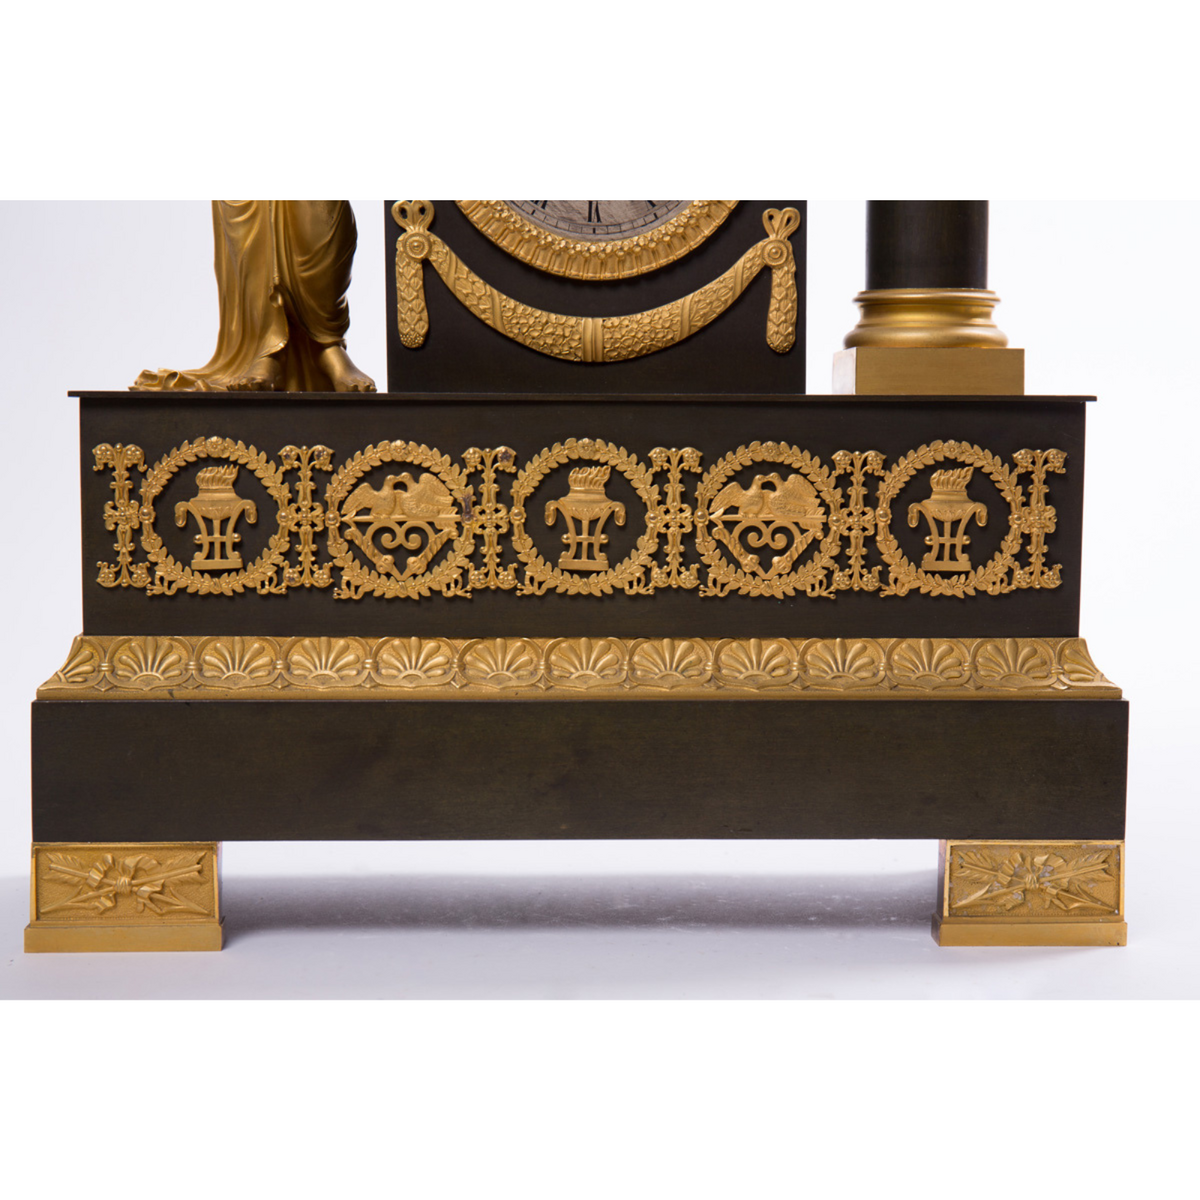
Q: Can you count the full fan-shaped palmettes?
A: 11